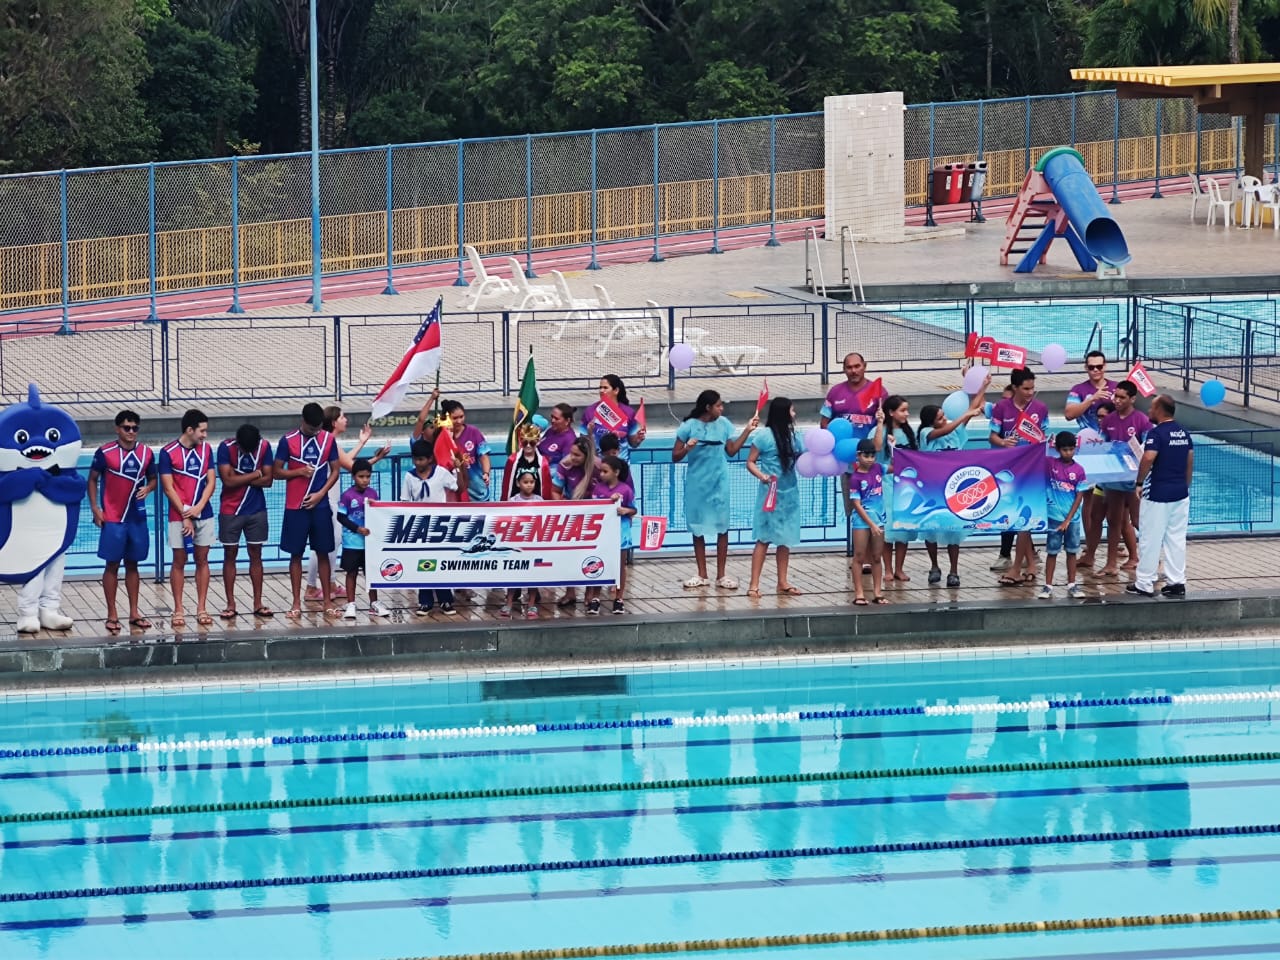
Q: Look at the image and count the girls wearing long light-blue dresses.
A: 4